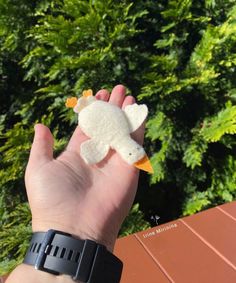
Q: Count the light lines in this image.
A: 3